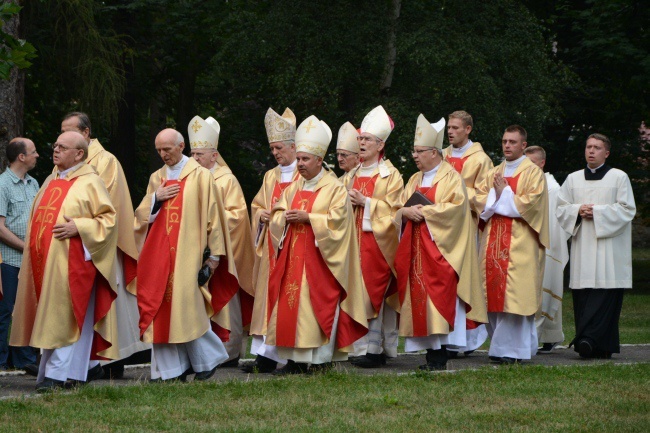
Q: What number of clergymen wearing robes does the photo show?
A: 13